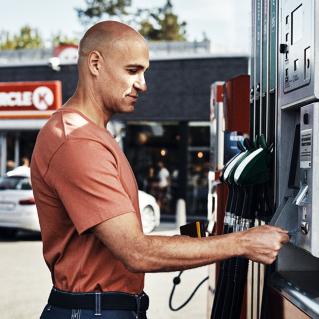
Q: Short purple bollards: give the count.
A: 0